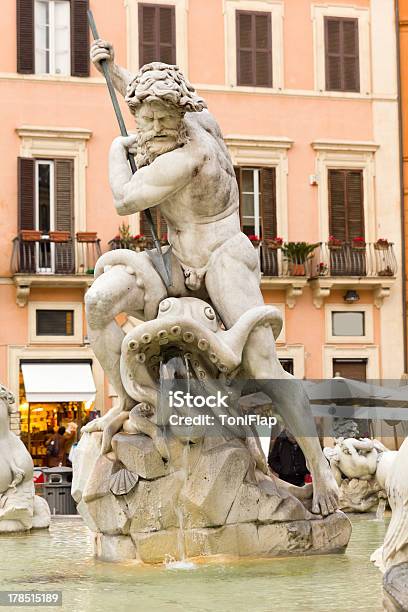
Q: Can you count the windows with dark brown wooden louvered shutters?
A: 8